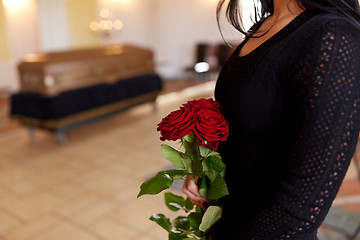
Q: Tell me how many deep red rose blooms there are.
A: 3